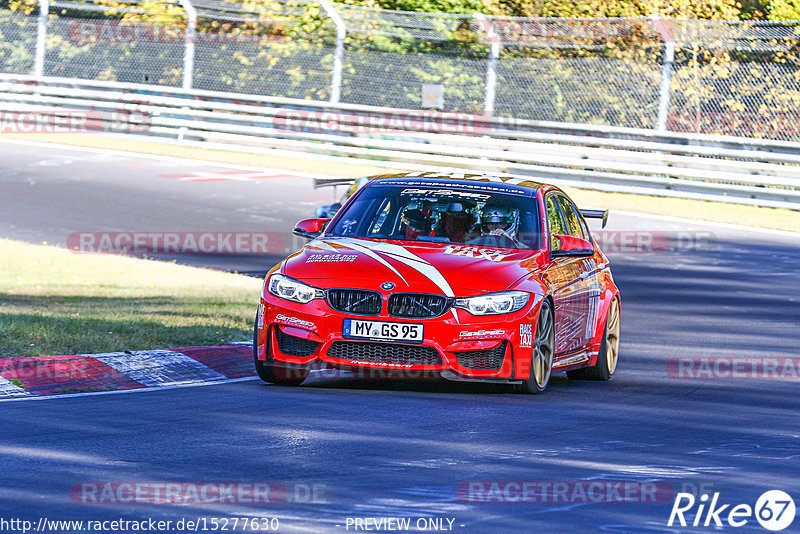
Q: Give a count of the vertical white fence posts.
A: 5